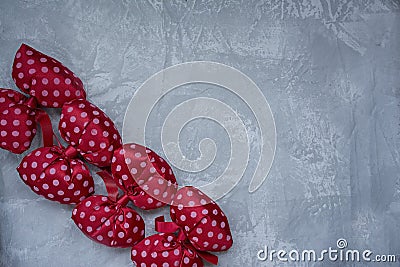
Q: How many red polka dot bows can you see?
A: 4